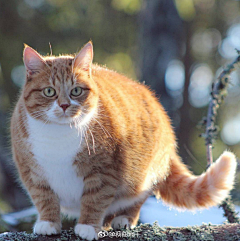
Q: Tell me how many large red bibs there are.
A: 0